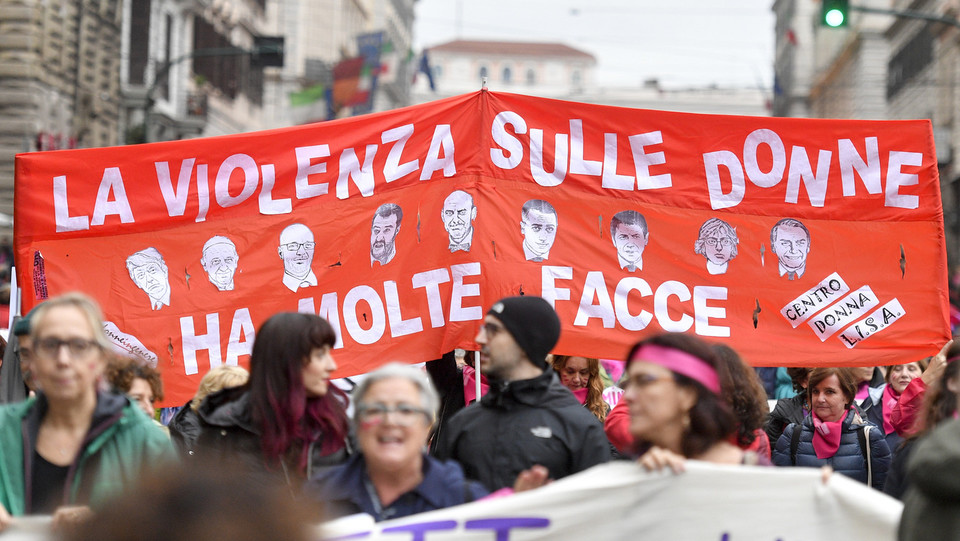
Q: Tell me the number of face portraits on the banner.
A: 9